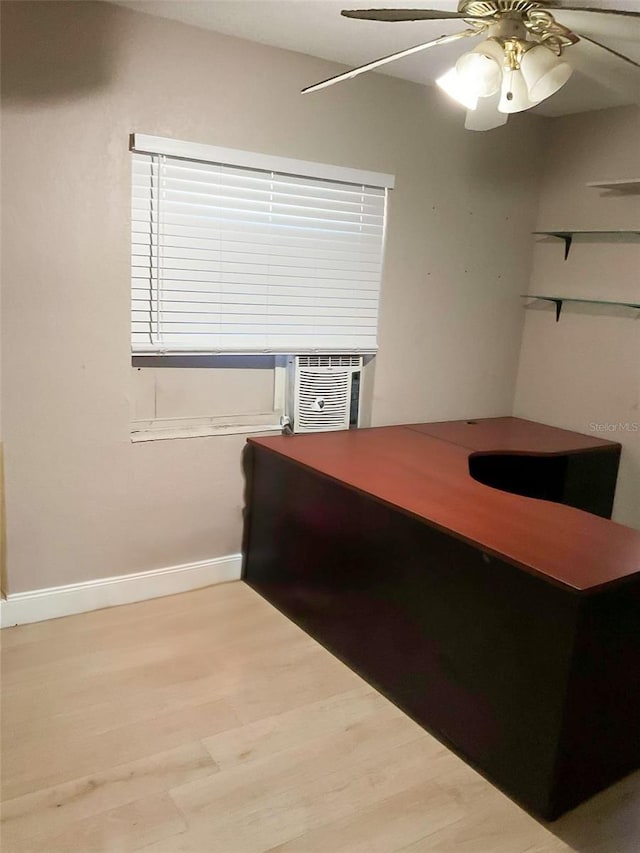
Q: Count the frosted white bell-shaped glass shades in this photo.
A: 4